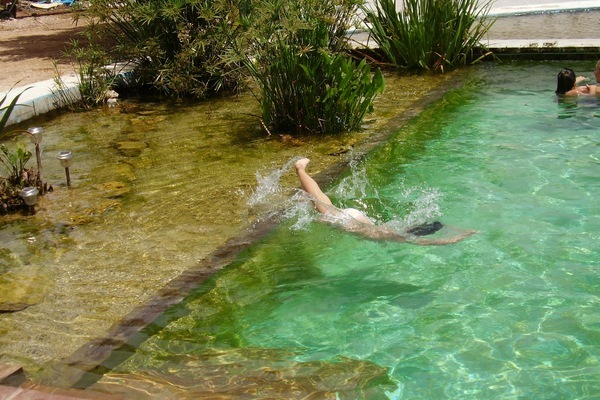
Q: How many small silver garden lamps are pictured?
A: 3